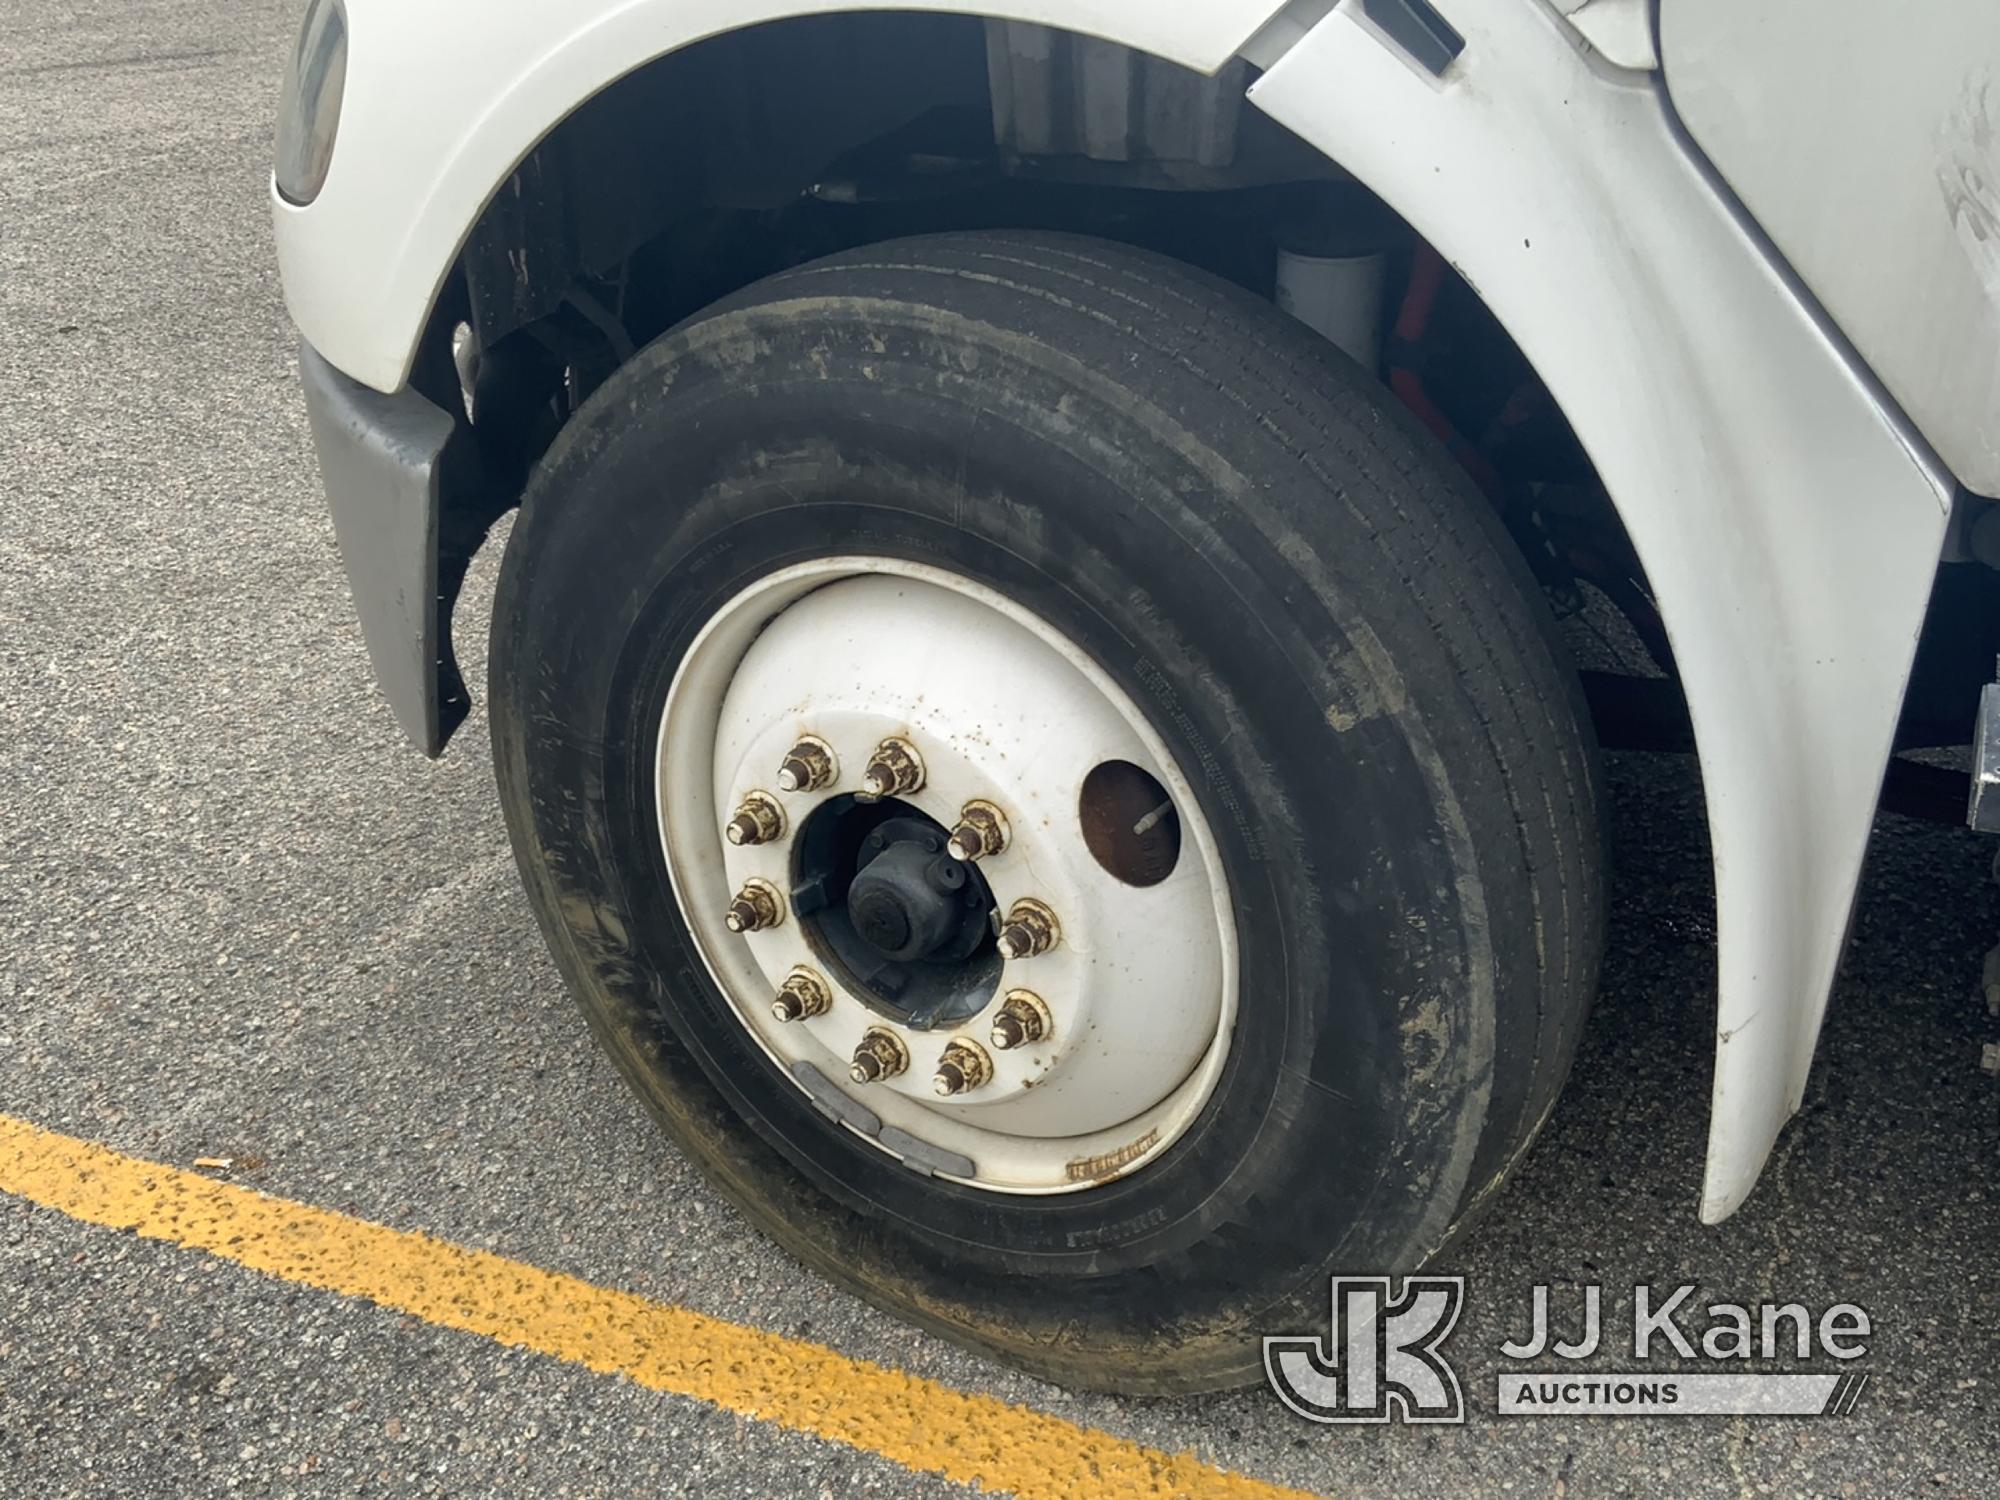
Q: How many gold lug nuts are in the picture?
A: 10